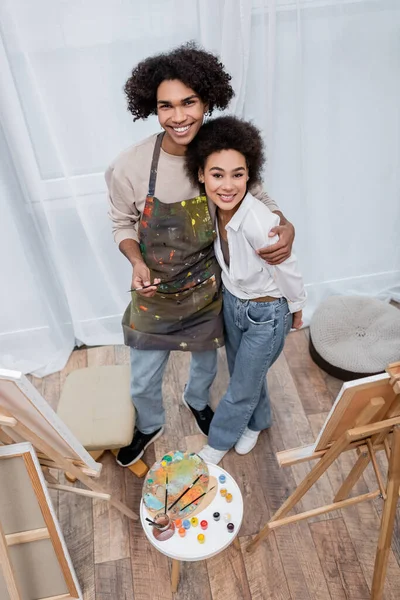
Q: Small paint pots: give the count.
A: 12